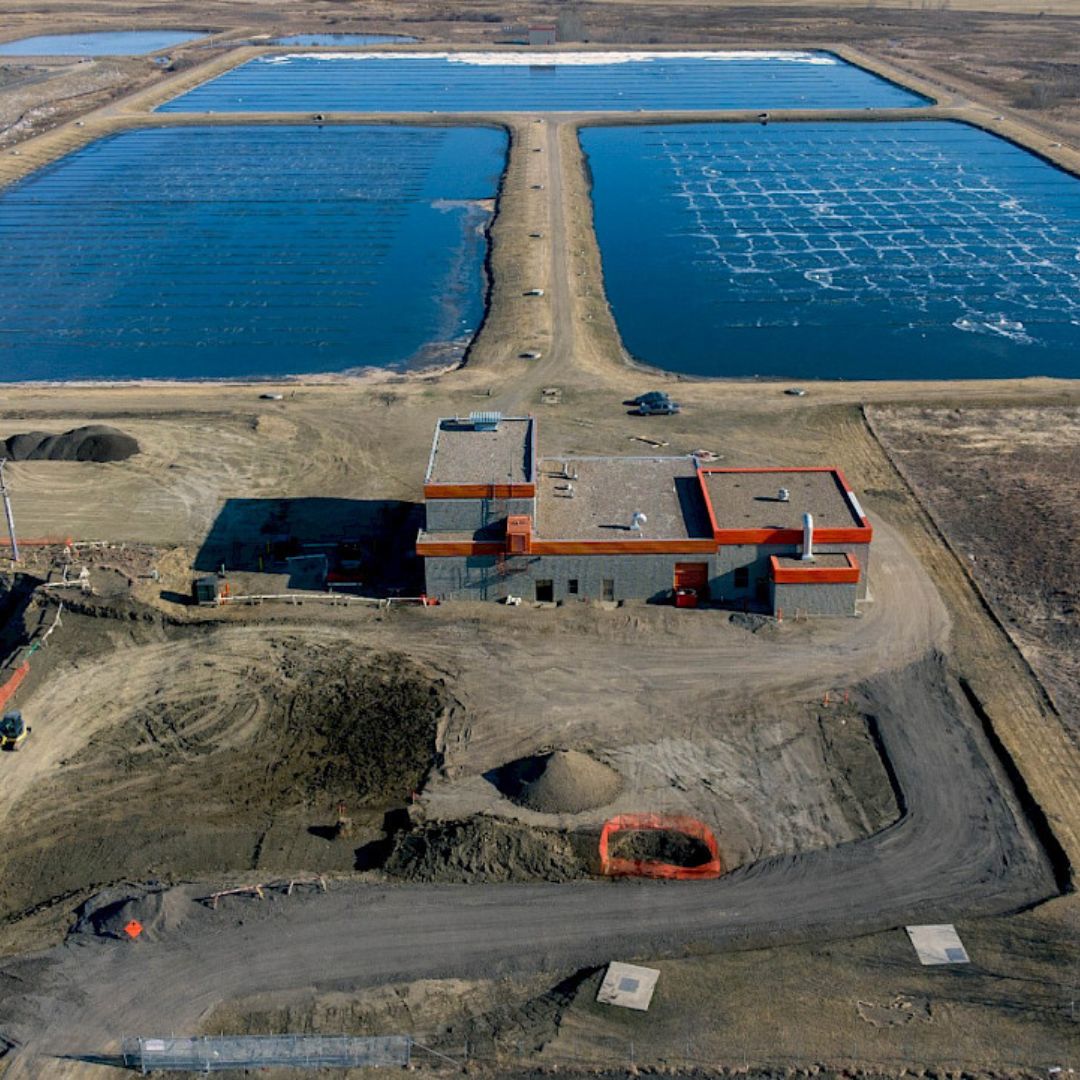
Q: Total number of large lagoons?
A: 3